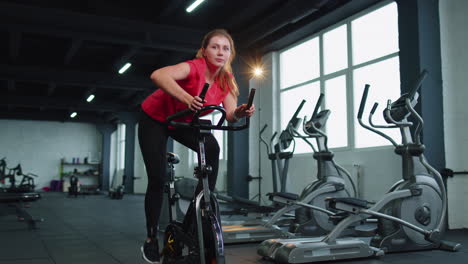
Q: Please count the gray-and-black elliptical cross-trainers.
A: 3